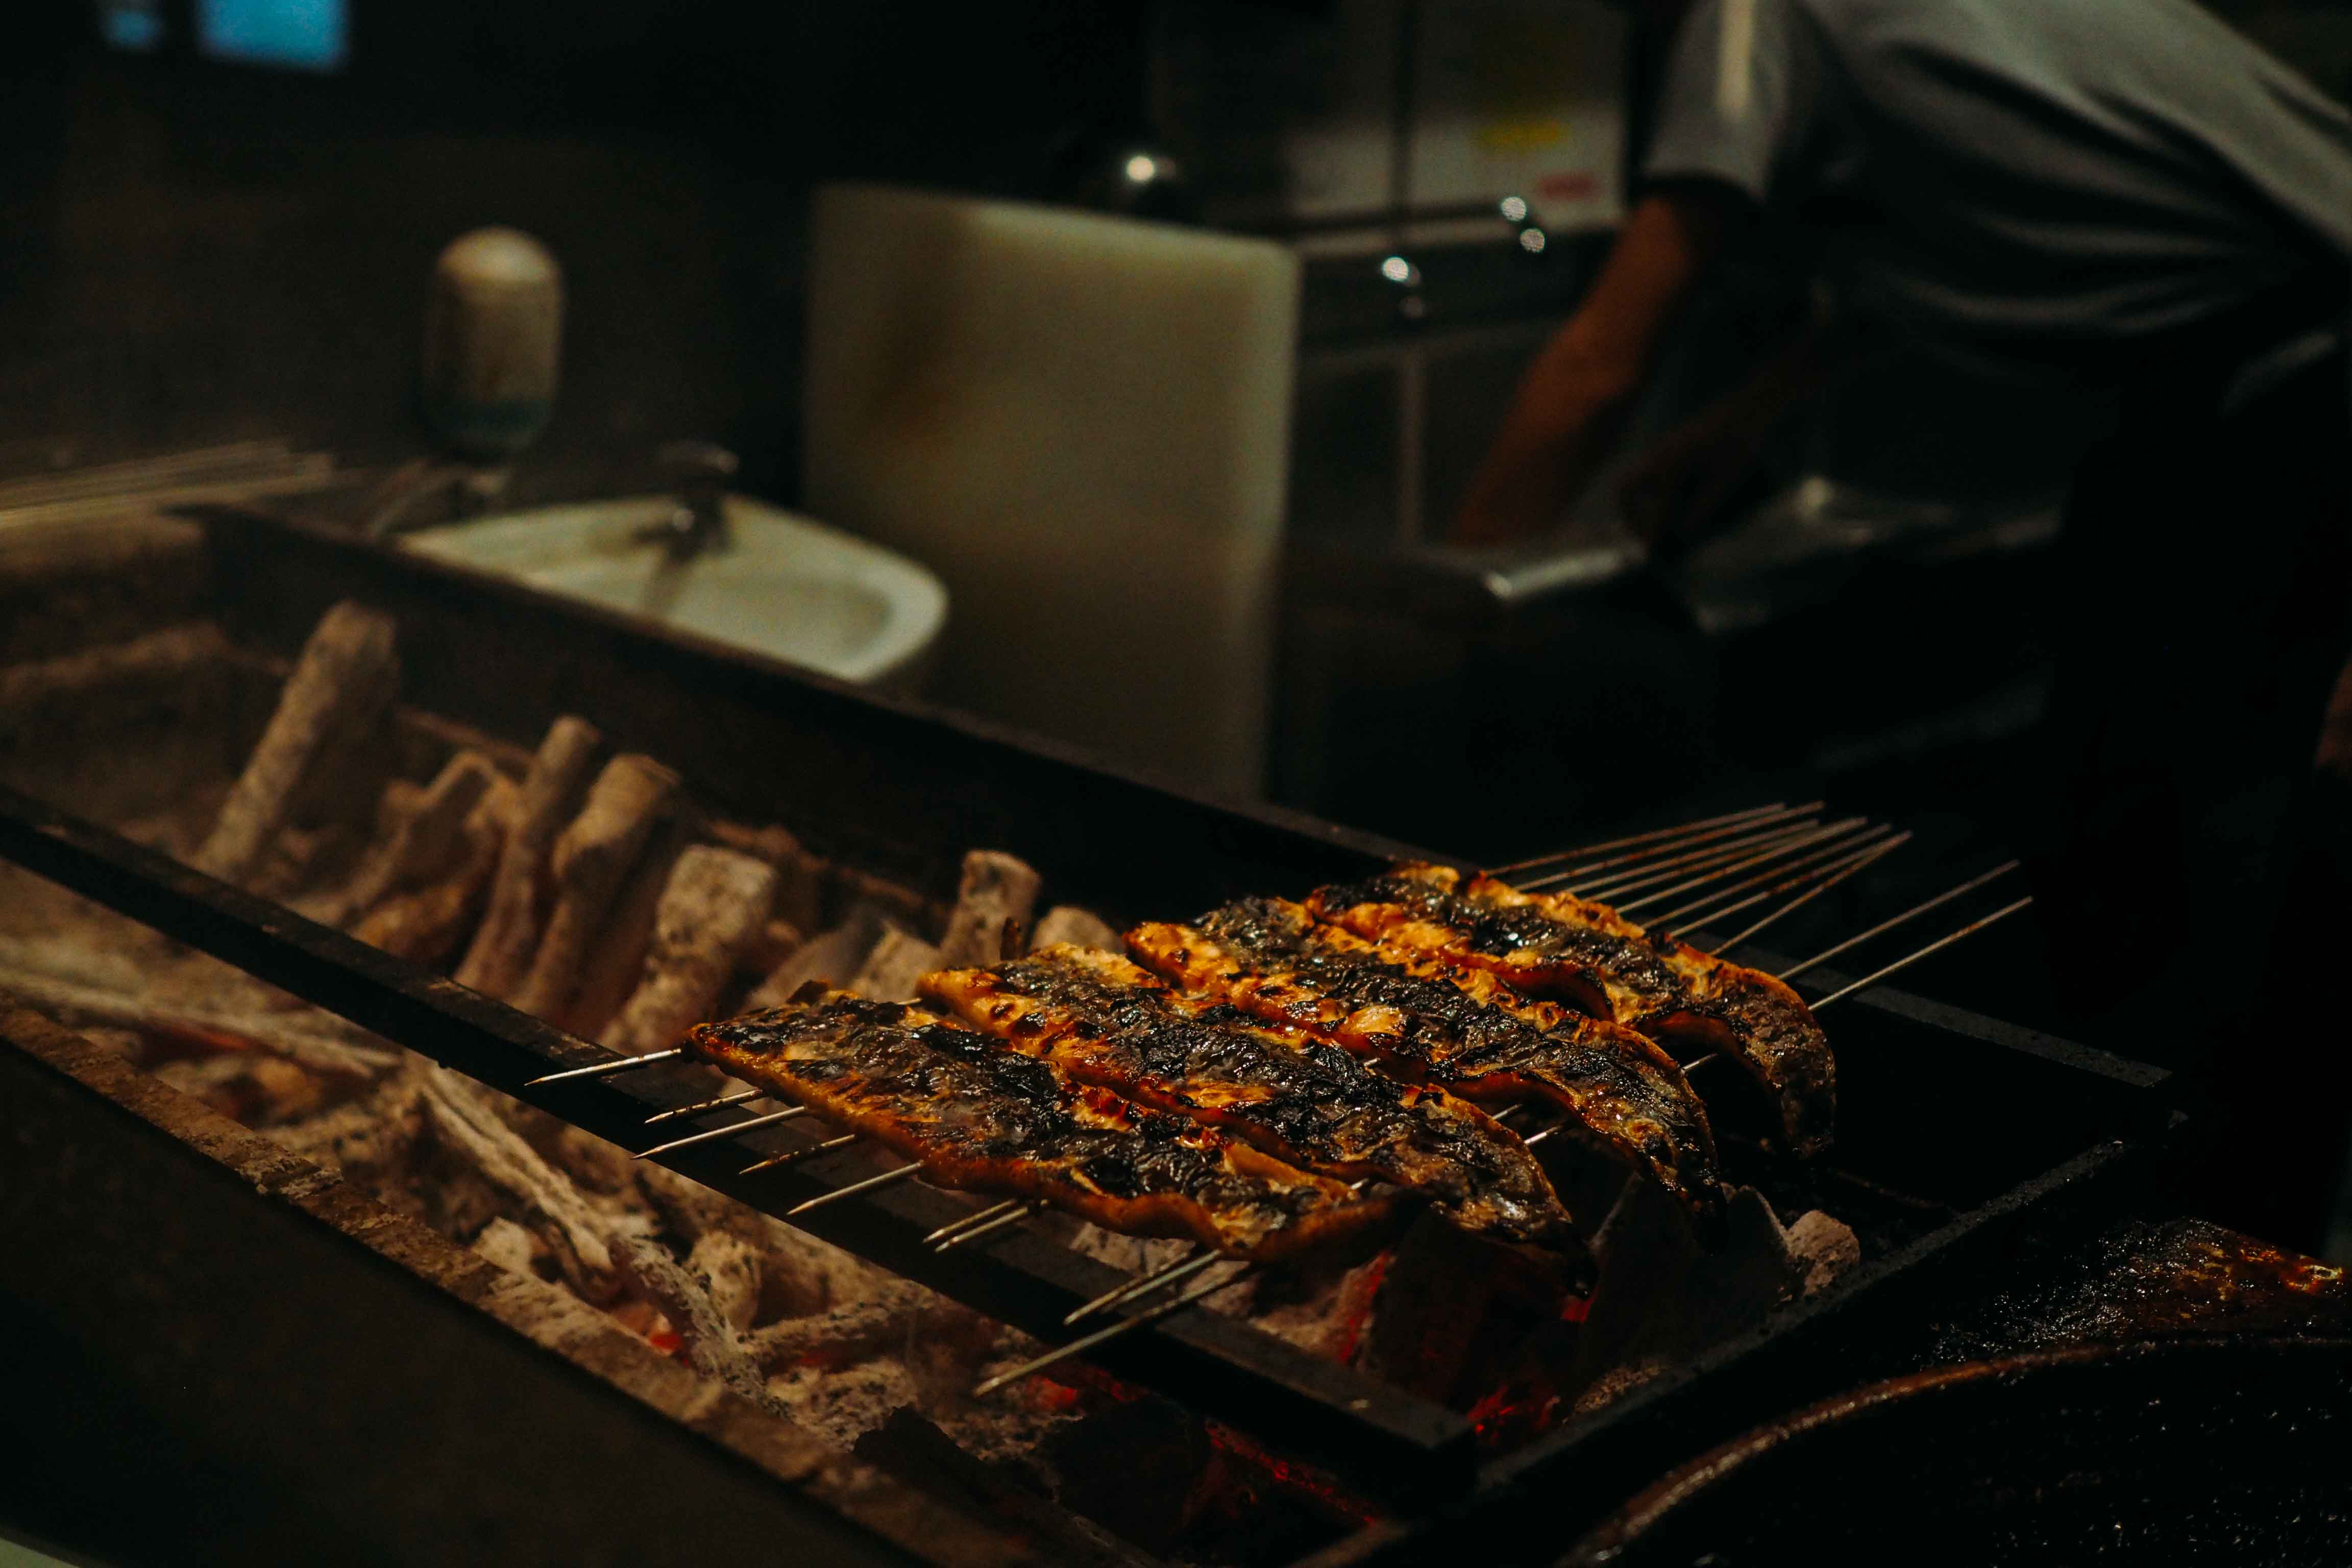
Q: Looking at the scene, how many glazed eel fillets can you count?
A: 4